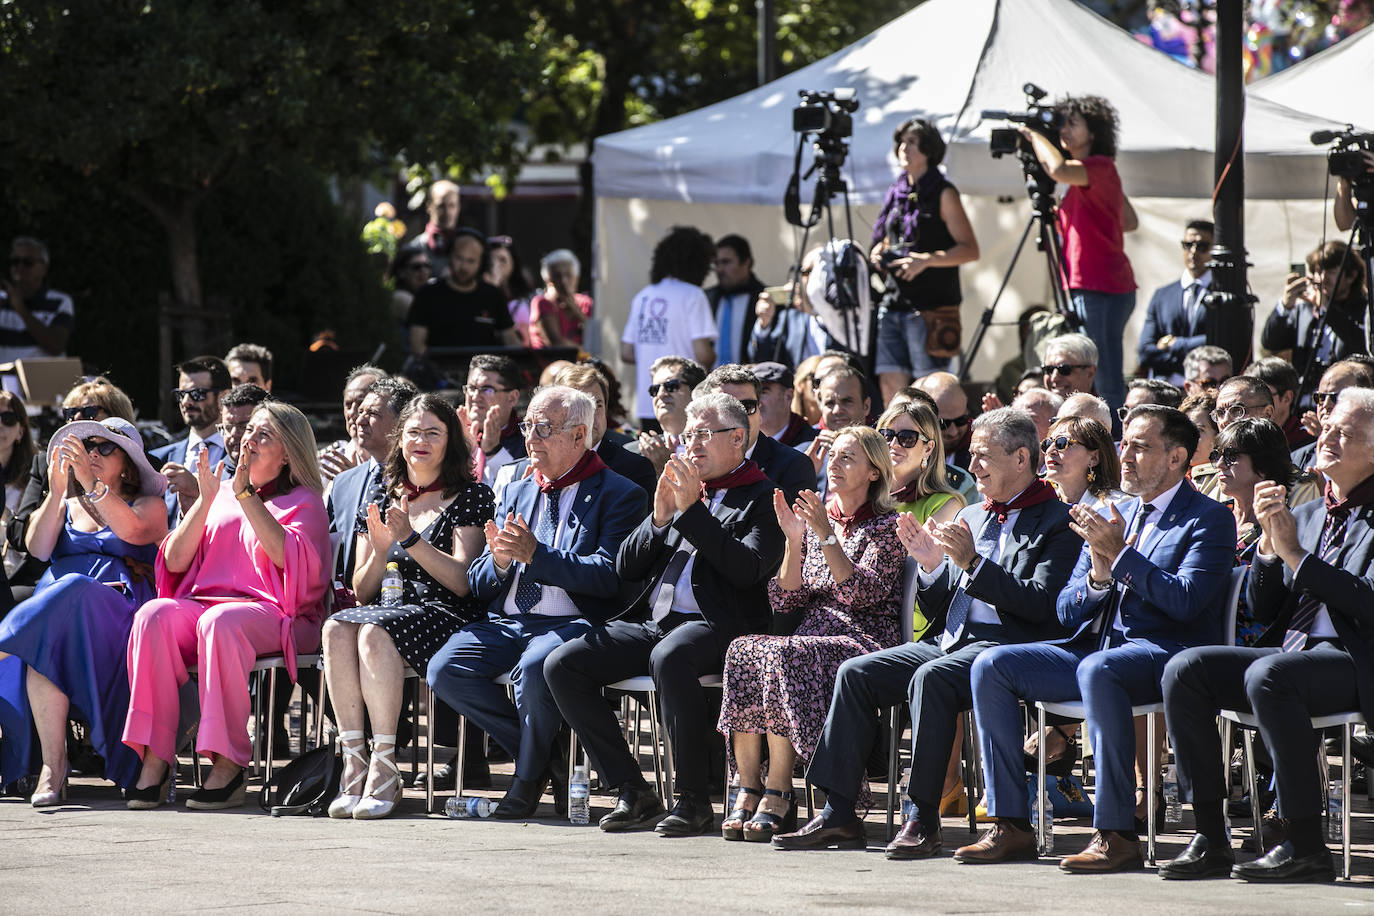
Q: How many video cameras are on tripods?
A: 3